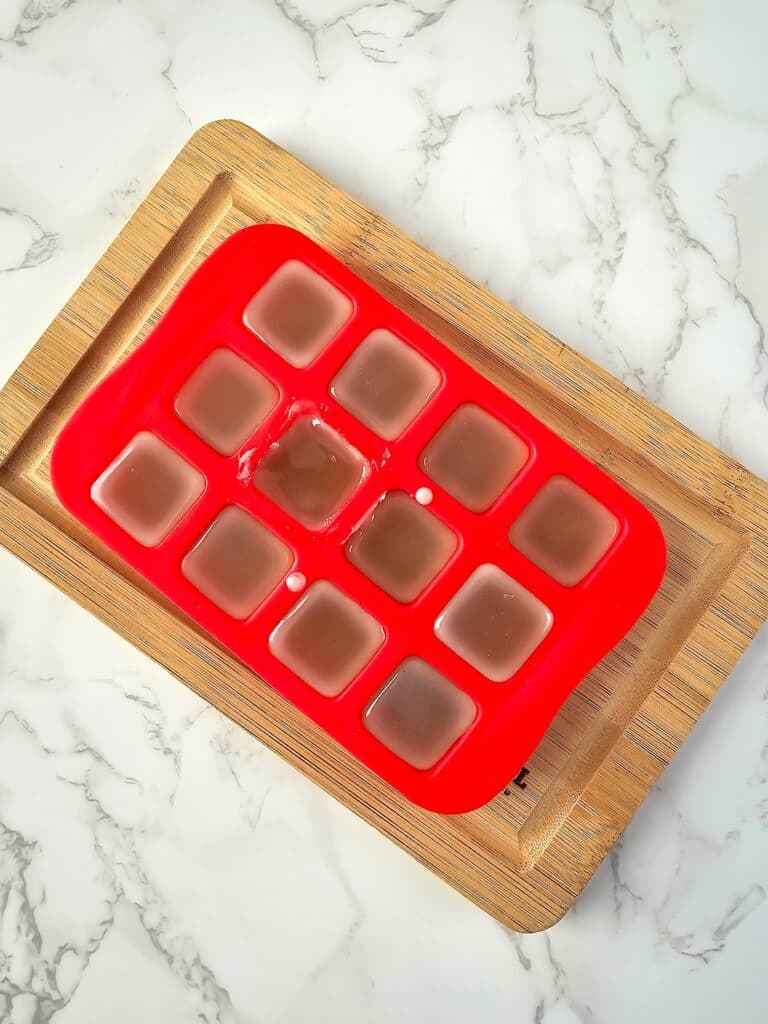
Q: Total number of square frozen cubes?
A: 12